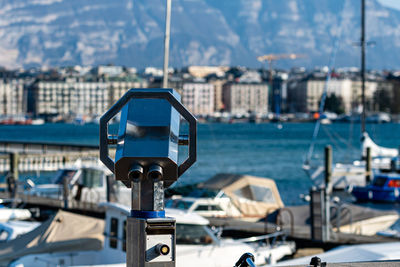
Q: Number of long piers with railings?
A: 1